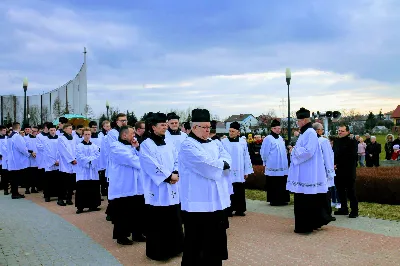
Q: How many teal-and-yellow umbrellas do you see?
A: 1